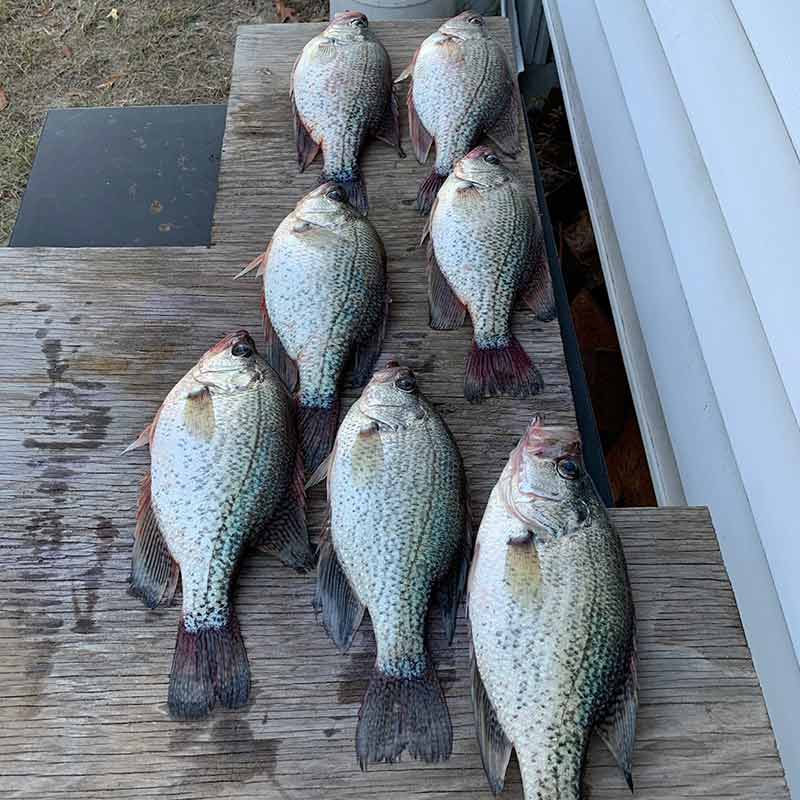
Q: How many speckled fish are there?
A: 7